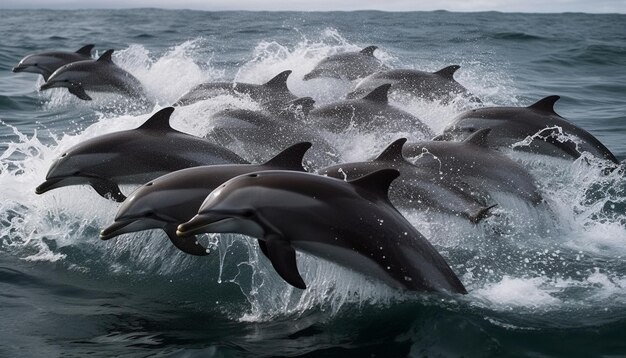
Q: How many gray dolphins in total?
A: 13